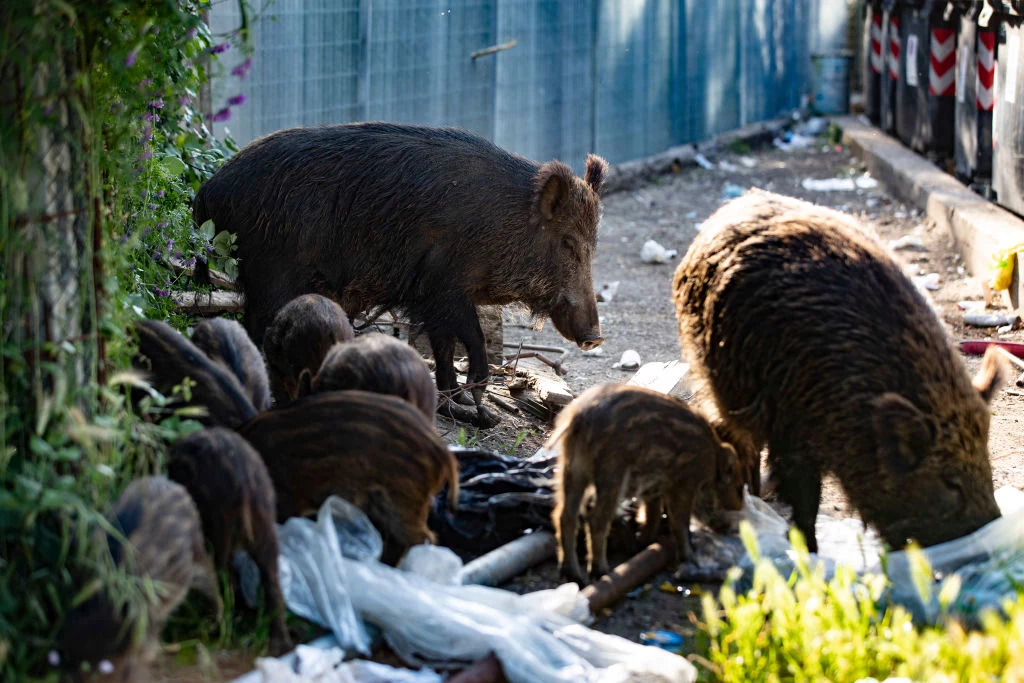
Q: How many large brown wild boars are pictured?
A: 2